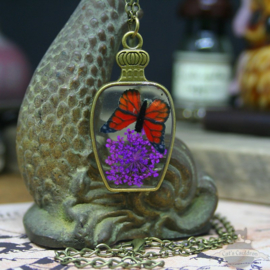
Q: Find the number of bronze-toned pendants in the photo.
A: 1